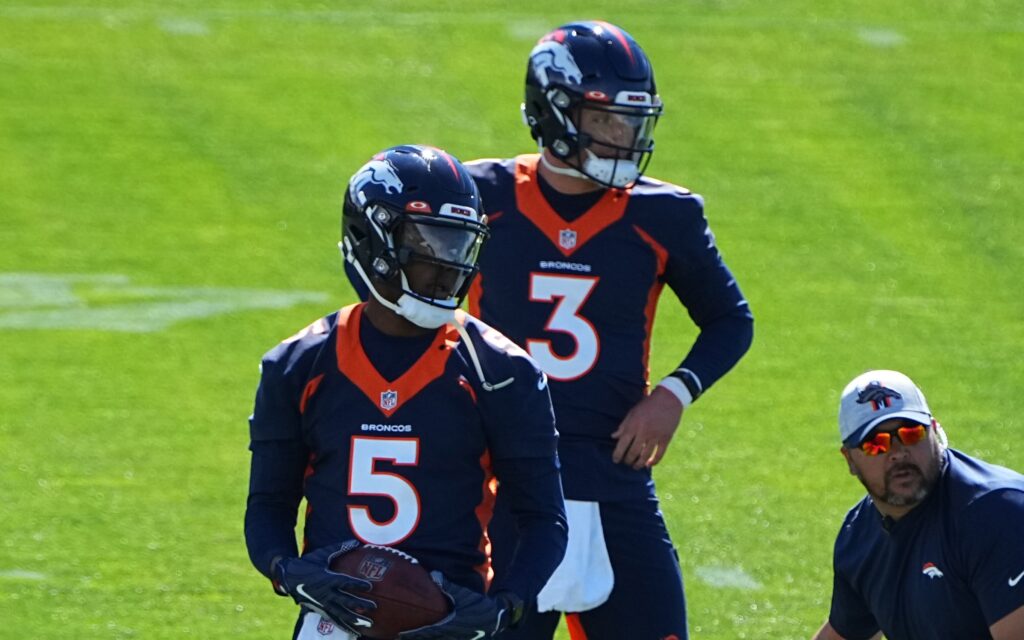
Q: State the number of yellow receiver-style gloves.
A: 0